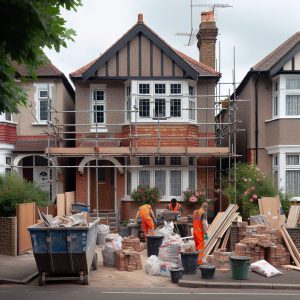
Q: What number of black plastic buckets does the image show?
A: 4